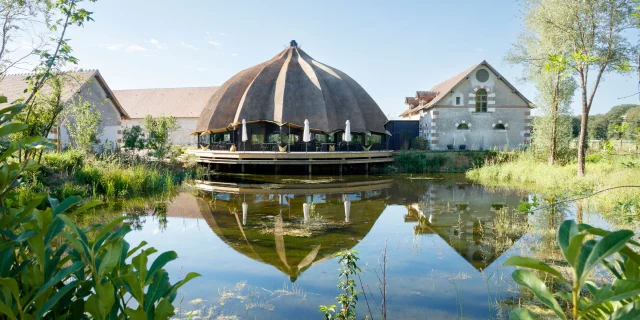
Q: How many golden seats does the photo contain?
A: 5